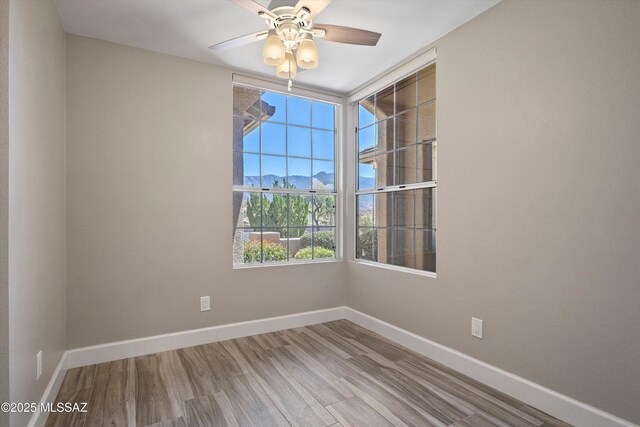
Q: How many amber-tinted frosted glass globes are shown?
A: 3